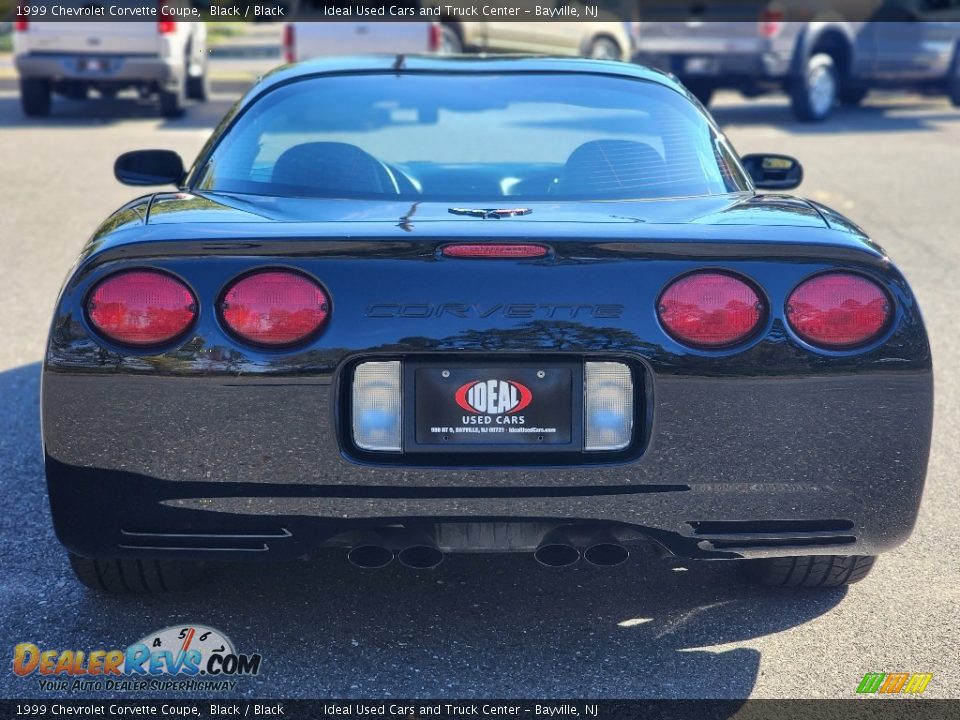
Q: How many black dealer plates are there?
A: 1